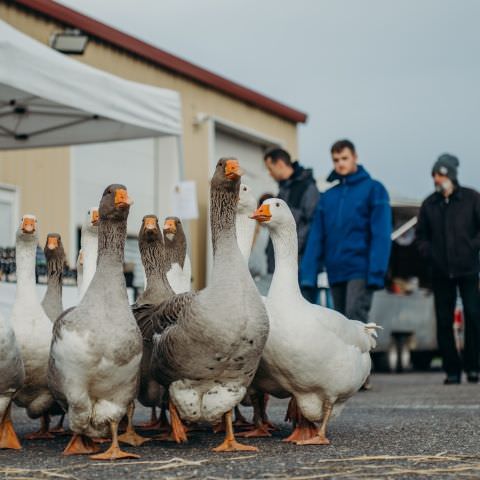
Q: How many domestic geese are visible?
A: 10